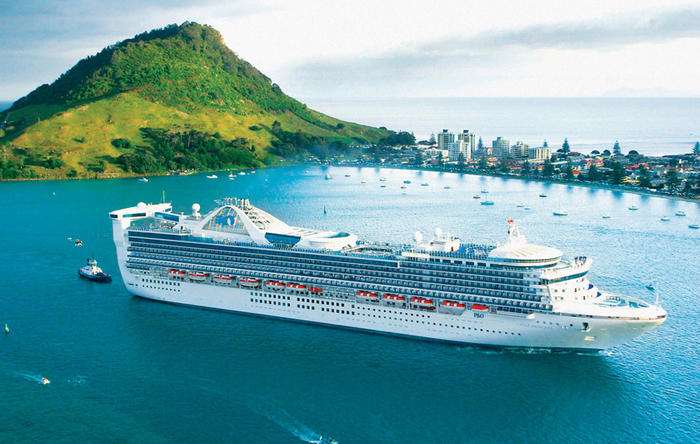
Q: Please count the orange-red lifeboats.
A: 12